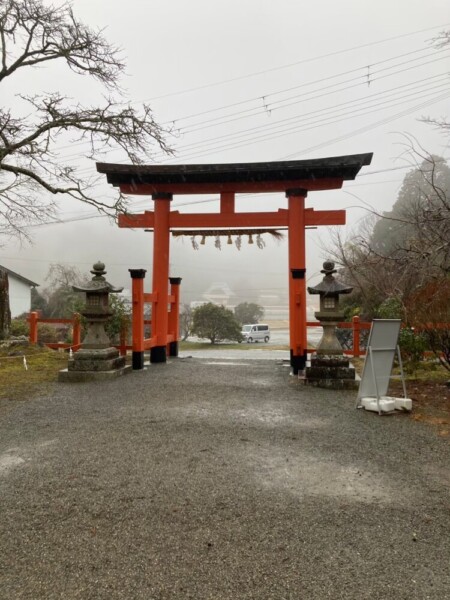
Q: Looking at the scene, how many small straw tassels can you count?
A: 3